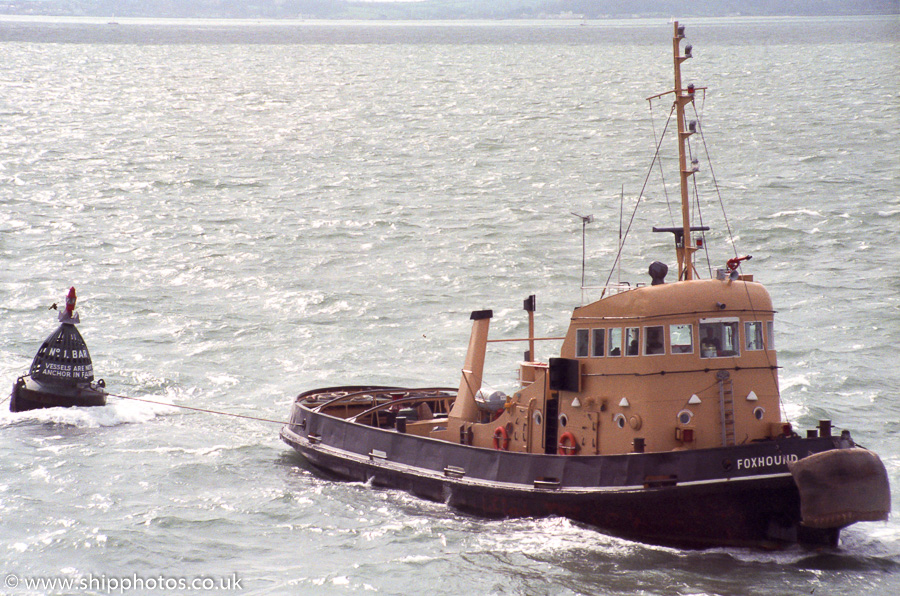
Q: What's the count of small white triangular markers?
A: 4